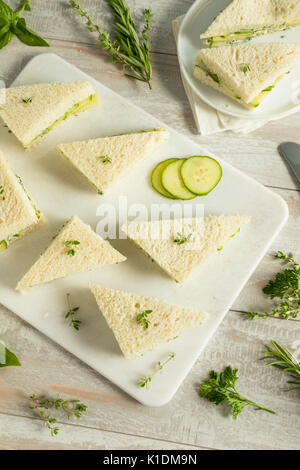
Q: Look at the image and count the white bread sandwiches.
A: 8